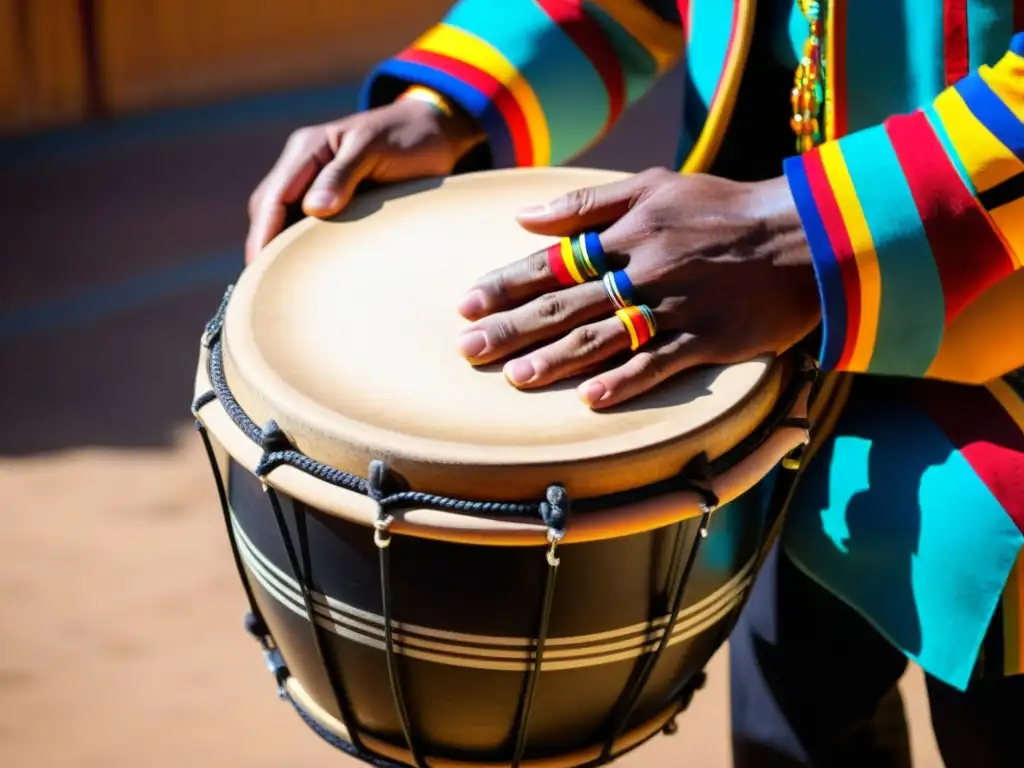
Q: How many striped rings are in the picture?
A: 3